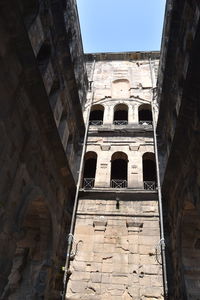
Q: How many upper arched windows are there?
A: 3